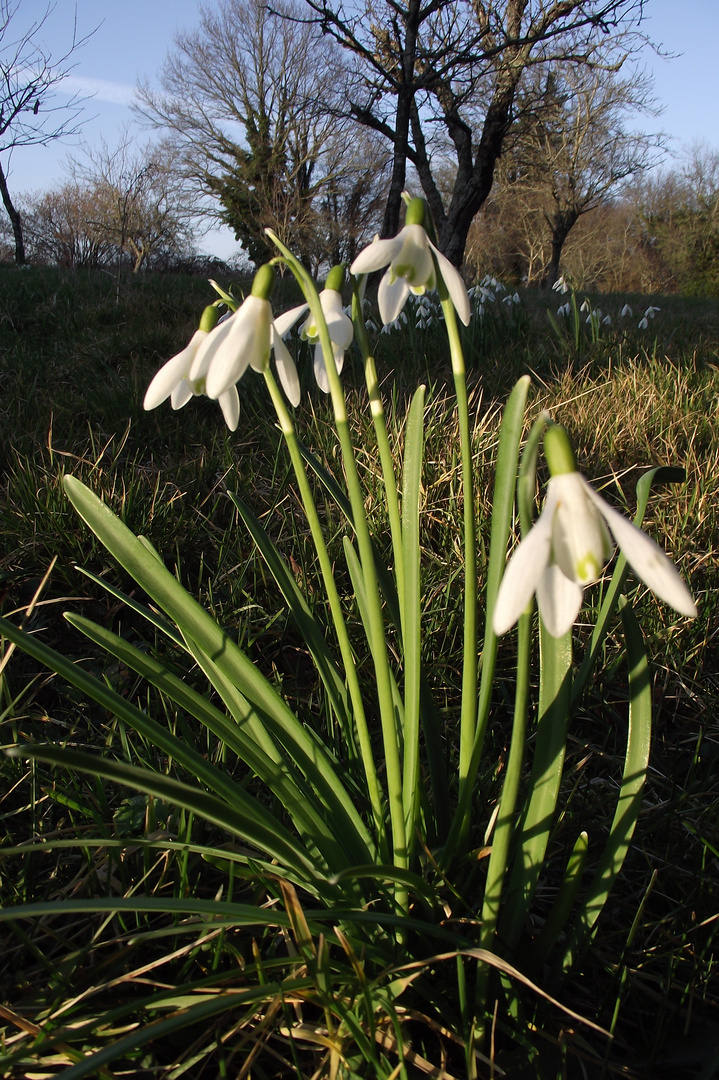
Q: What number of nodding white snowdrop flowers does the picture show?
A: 5